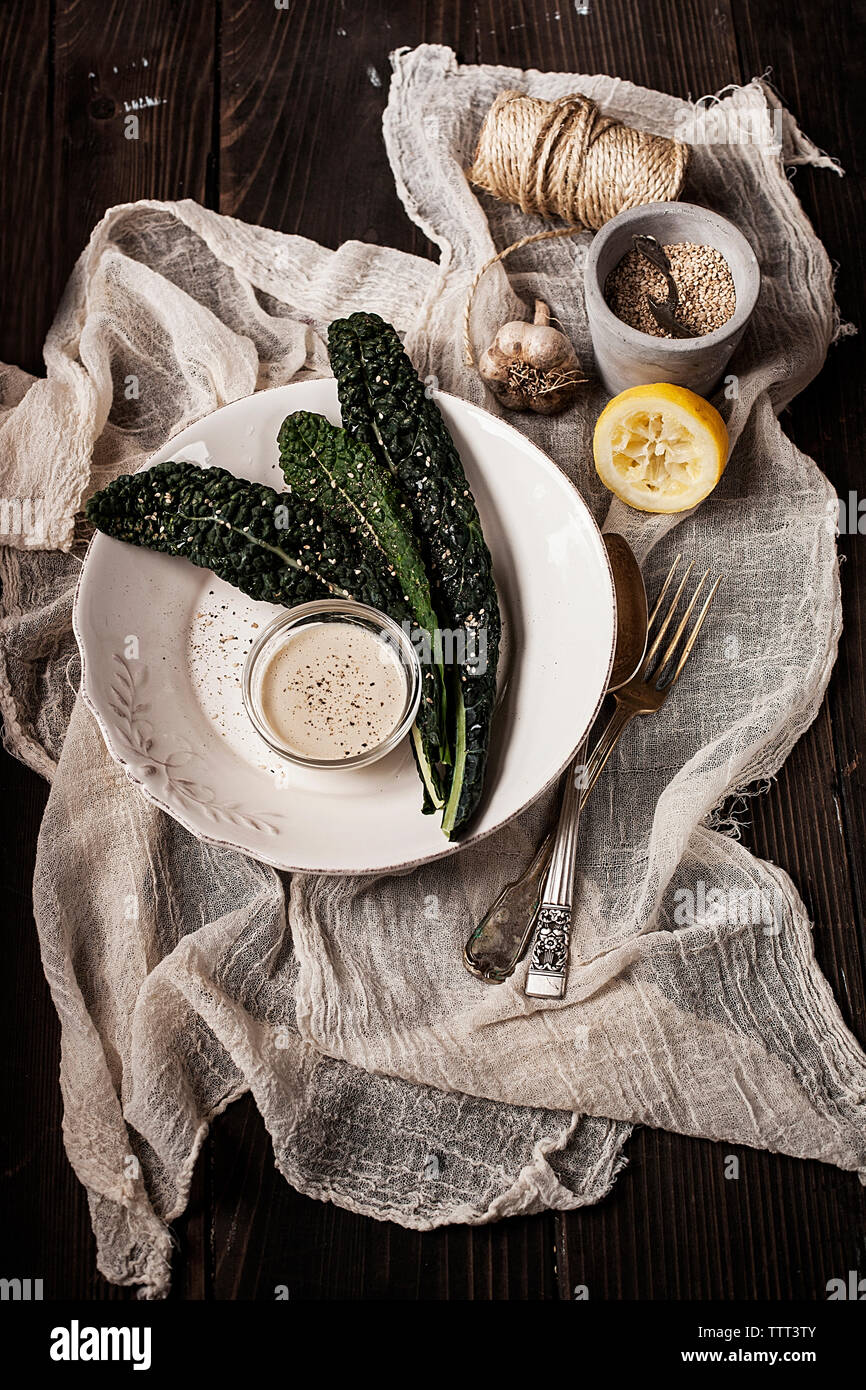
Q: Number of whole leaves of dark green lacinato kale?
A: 3